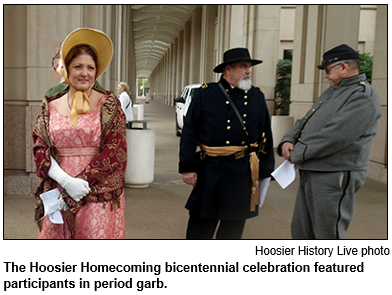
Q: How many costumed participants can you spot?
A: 3